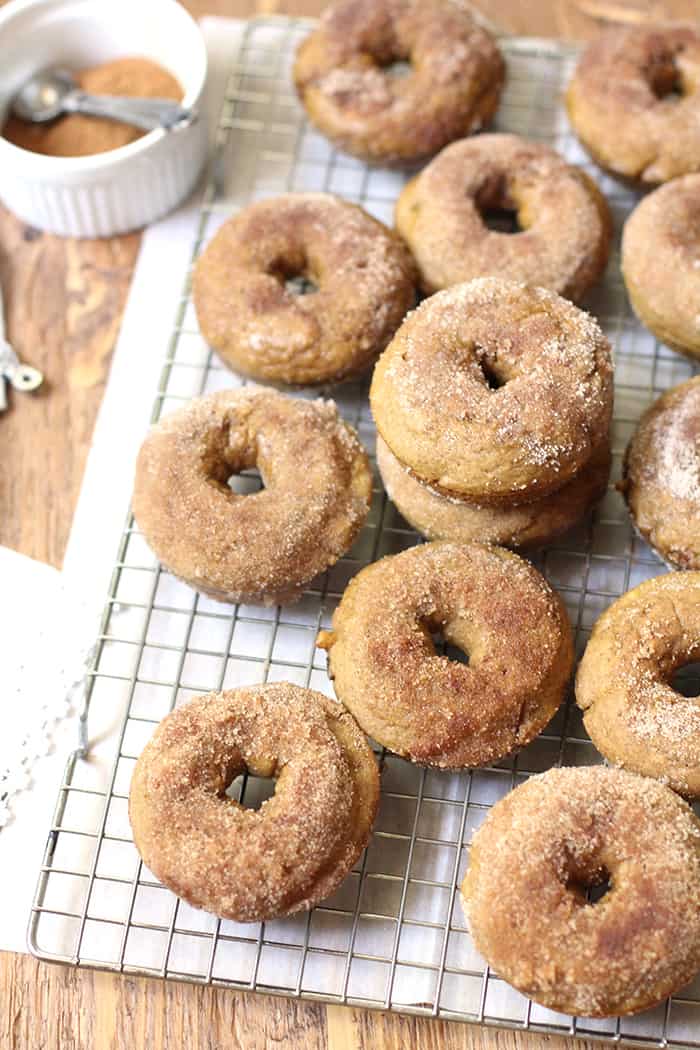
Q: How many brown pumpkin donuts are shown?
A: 13